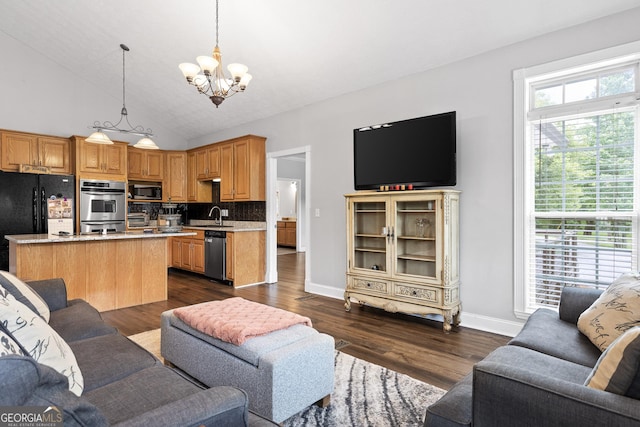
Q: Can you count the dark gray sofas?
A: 2